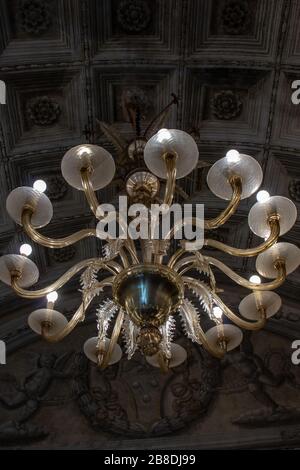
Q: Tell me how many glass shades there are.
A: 12